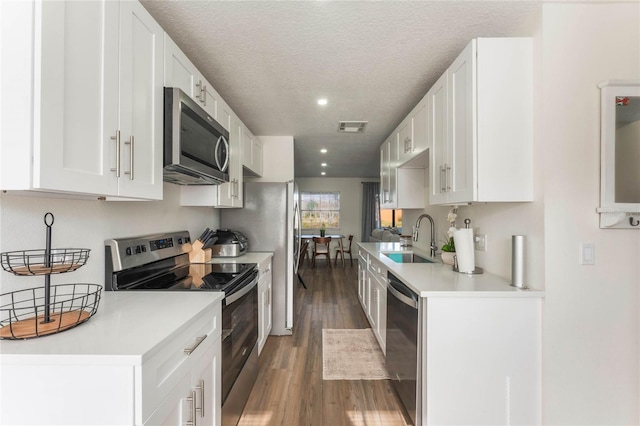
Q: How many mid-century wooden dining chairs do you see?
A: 3